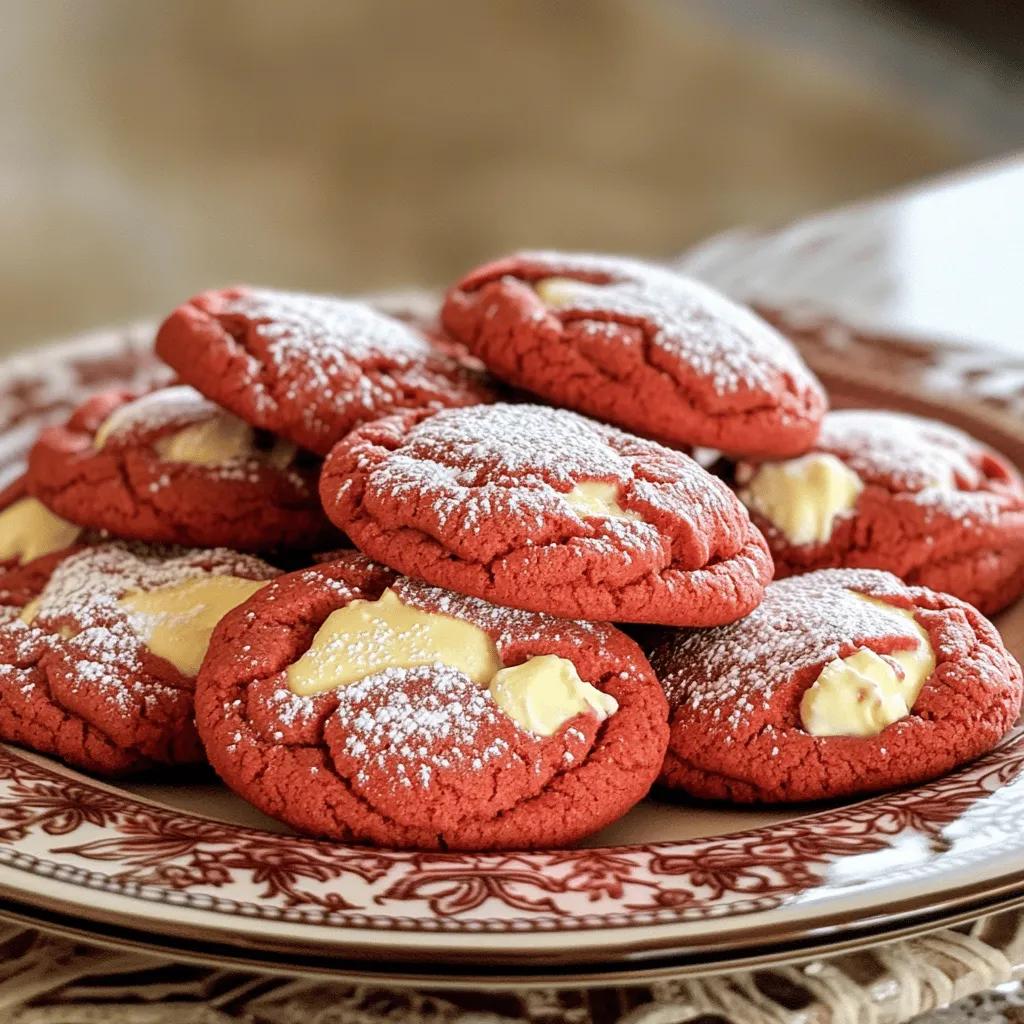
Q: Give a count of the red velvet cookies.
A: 9